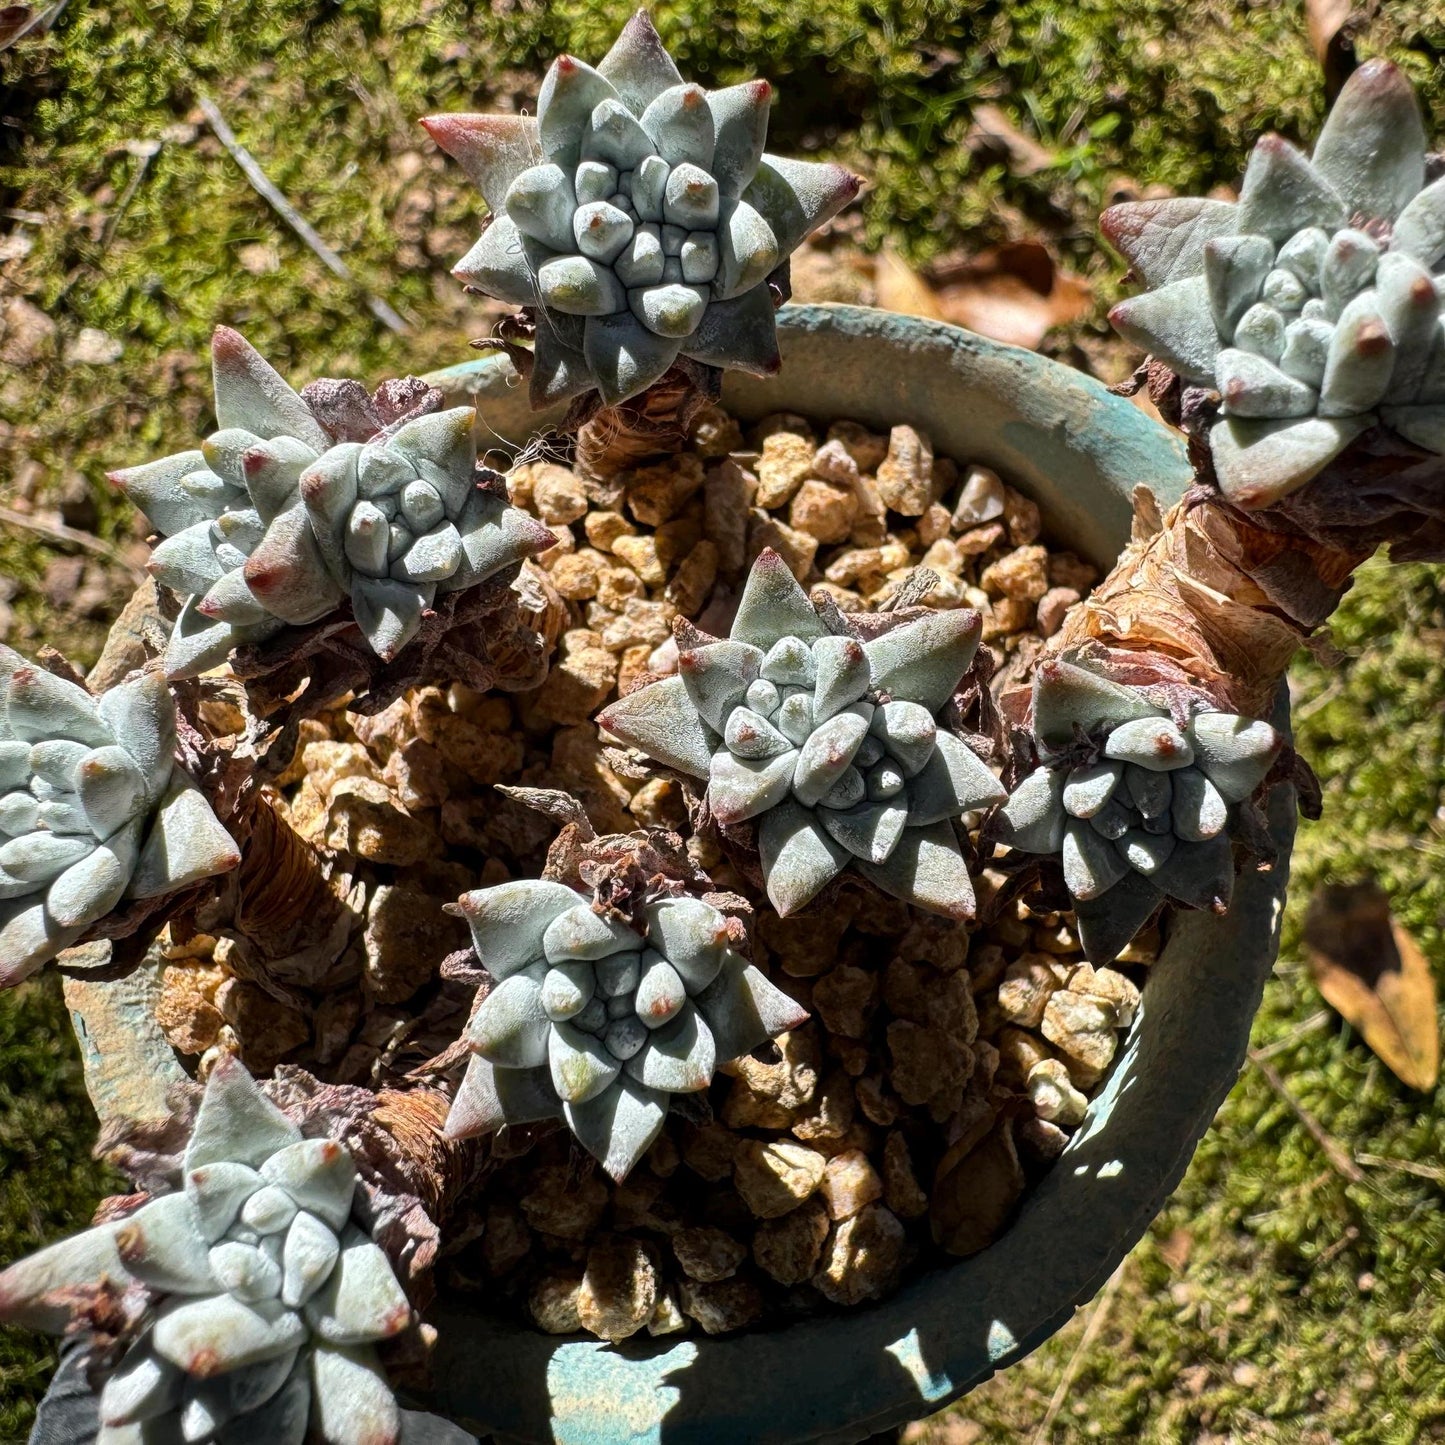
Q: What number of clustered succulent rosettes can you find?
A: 8